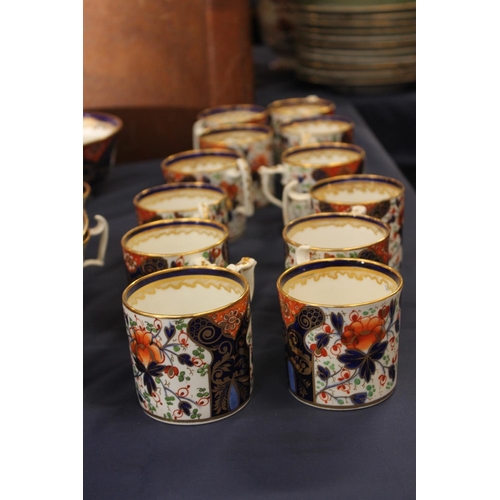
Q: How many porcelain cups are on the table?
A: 12